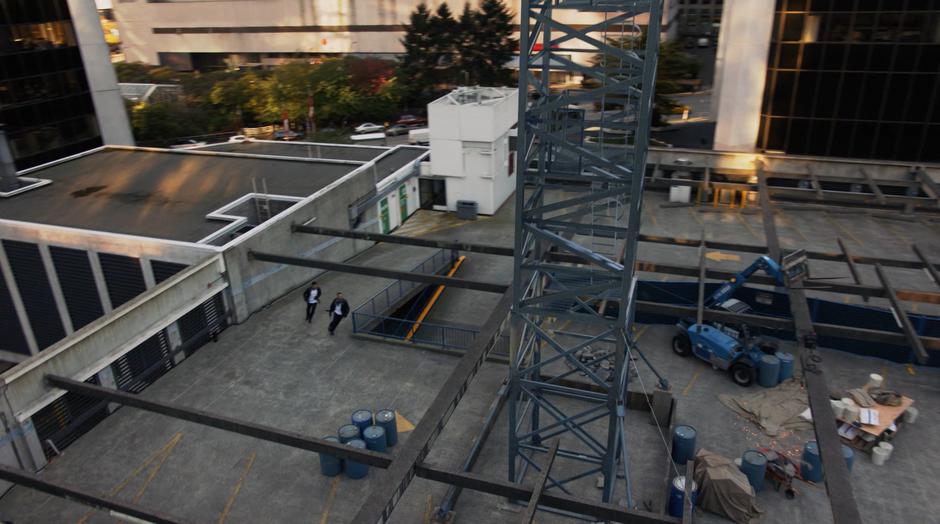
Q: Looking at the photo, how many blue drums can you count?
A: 13